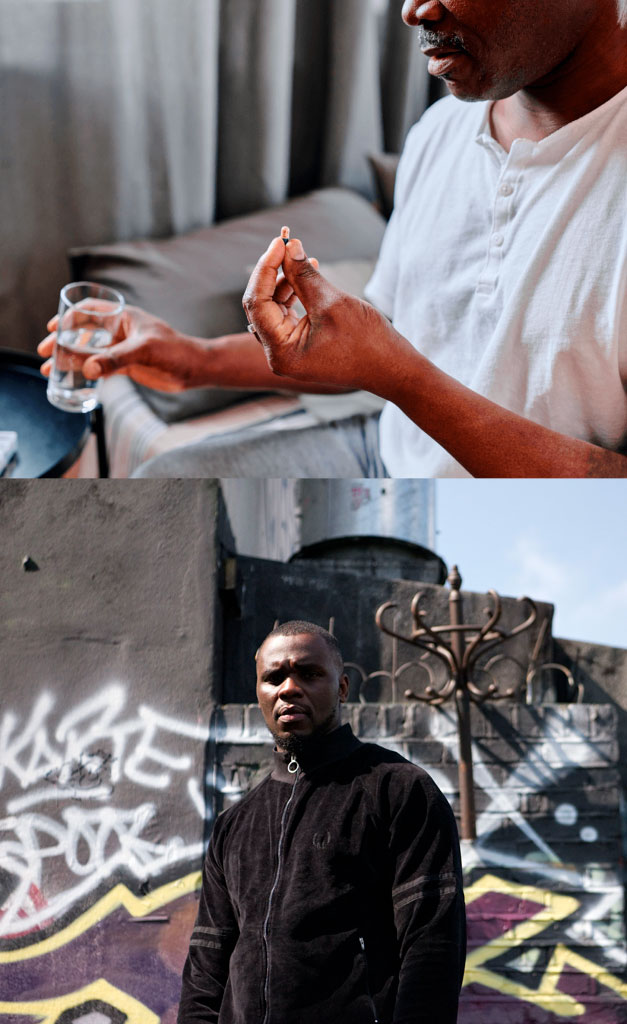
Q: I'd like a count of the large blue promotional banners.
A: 0